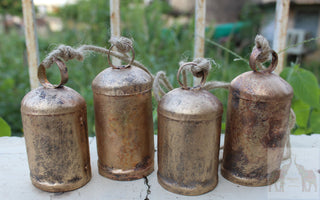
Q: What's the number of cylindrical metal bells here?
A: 4